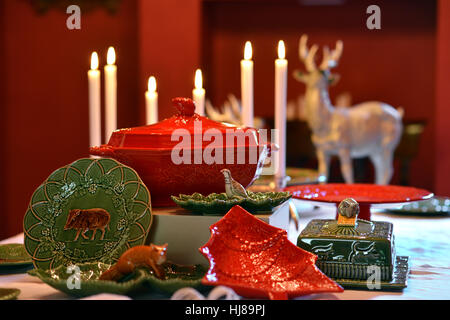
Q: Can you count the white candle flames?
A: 6